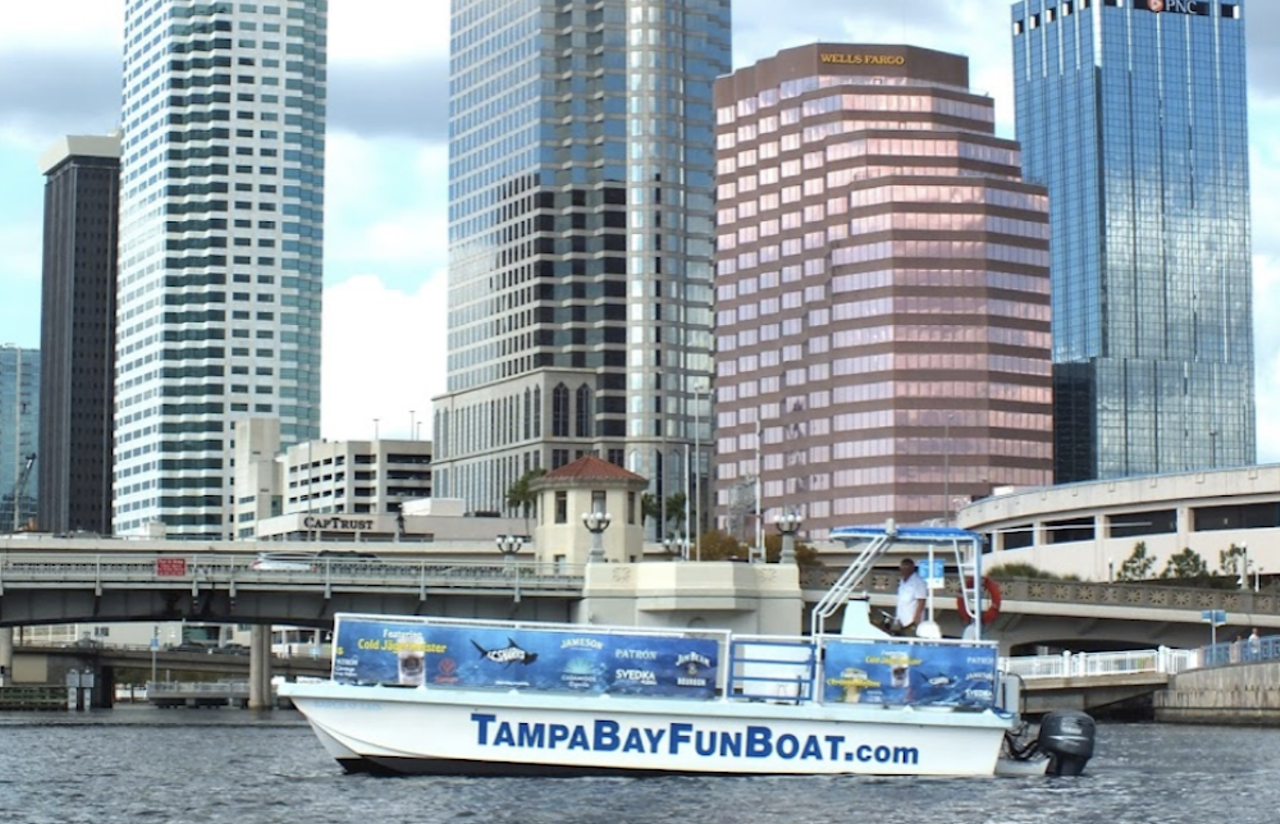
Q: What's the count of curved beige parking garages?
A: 1